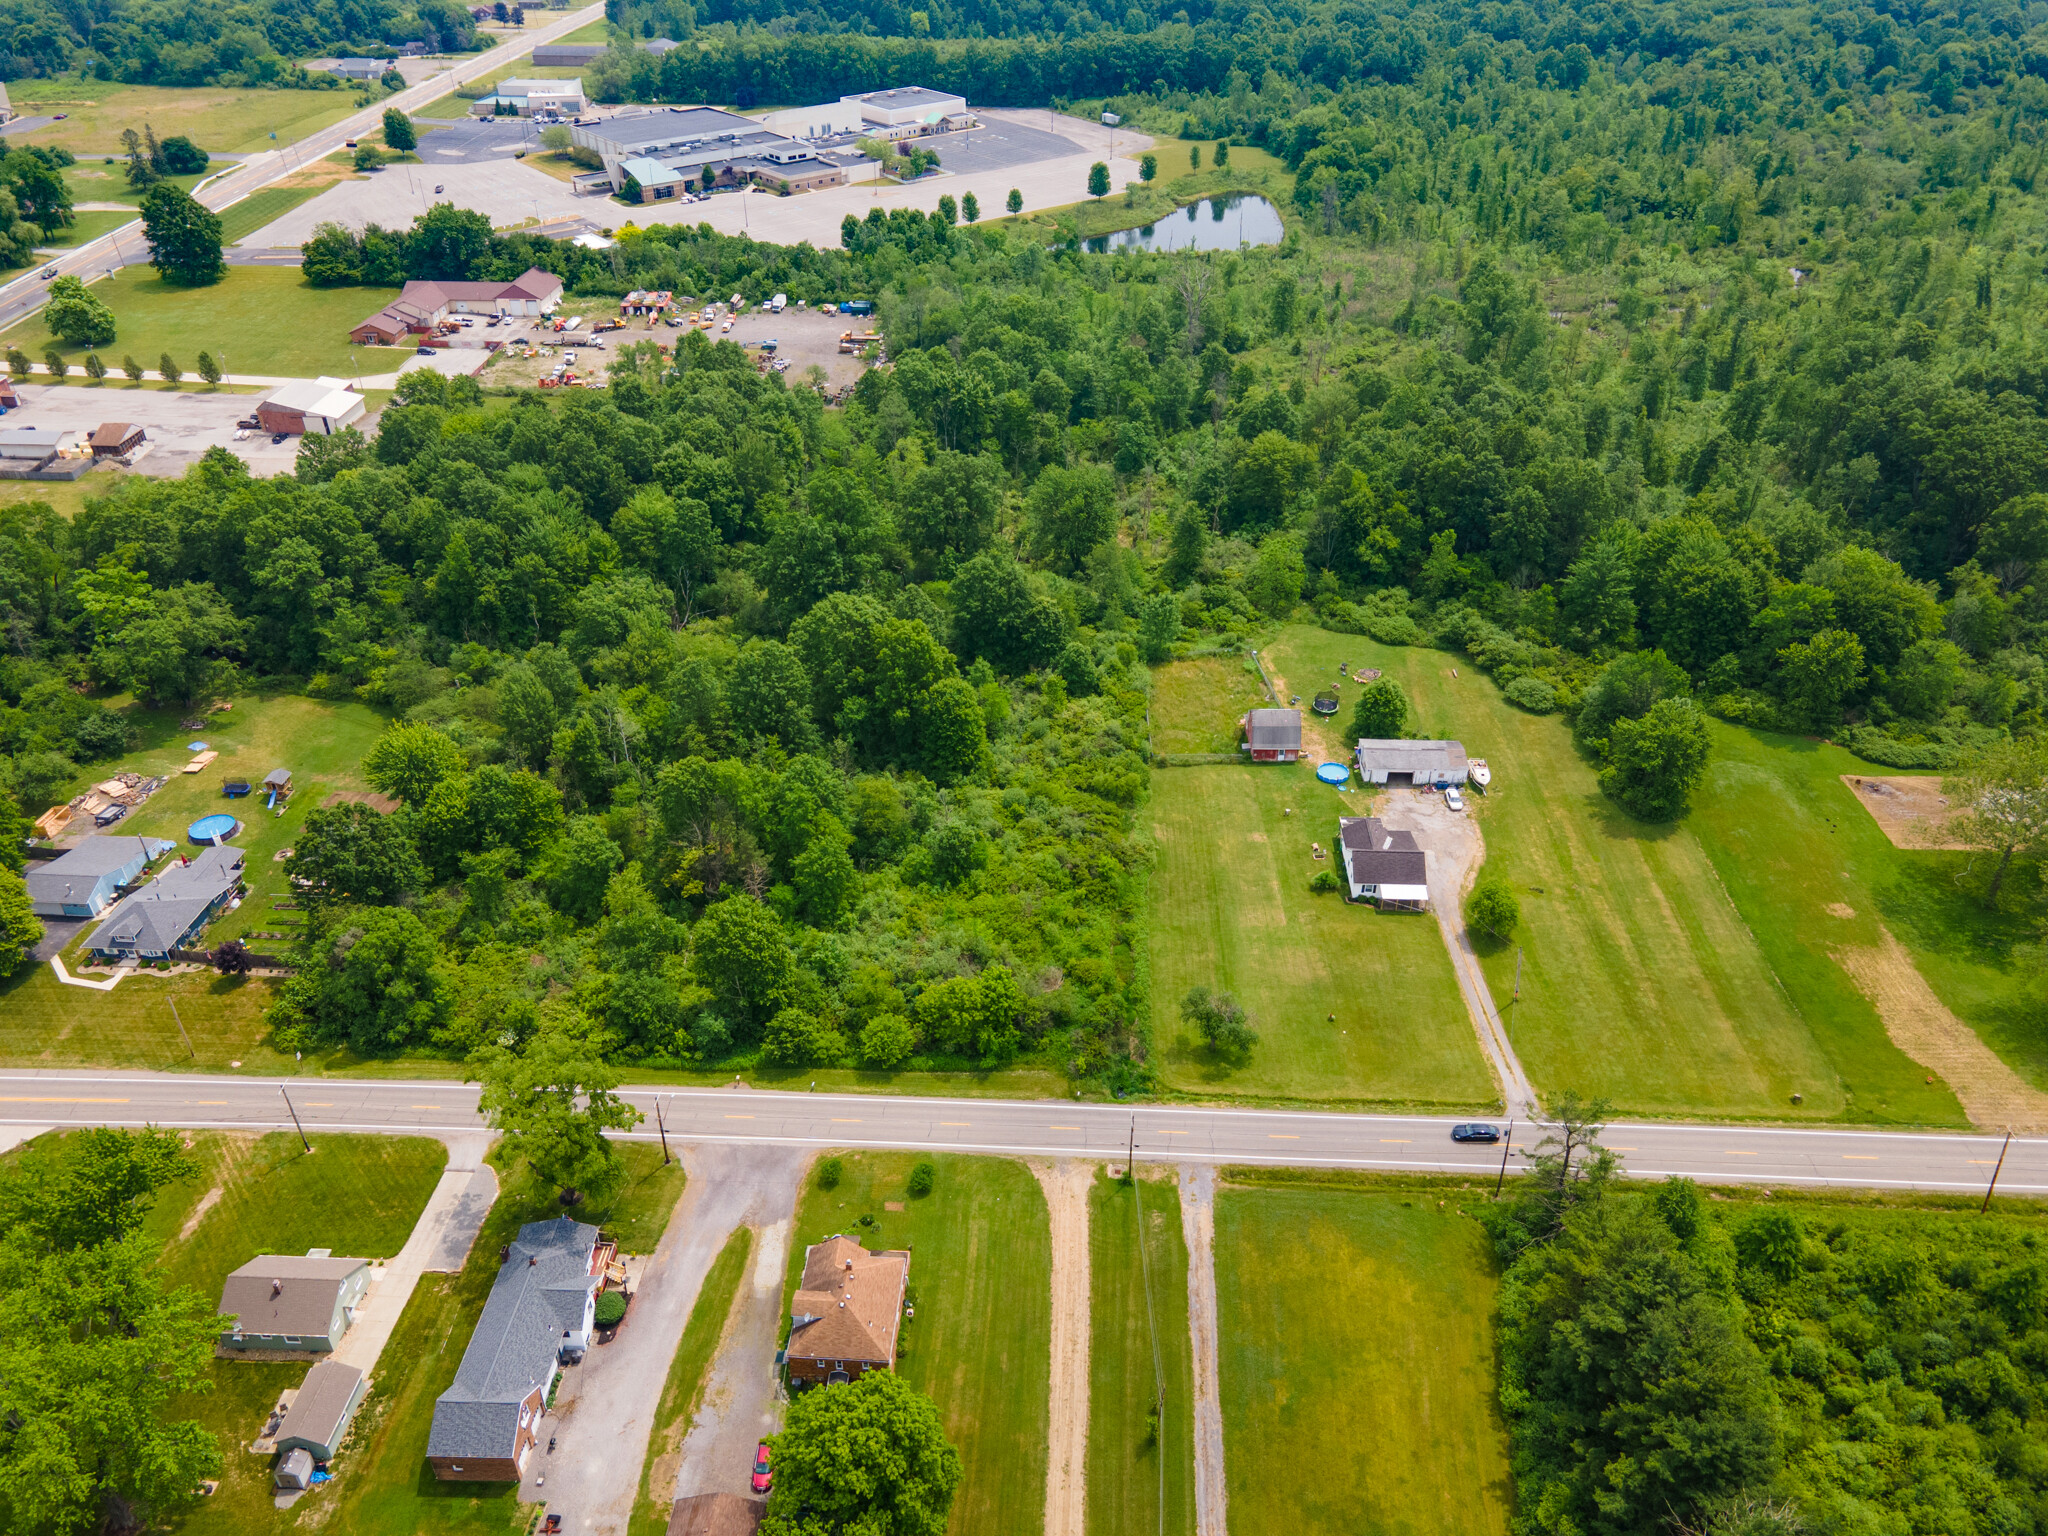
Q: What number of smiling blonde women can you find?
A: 0